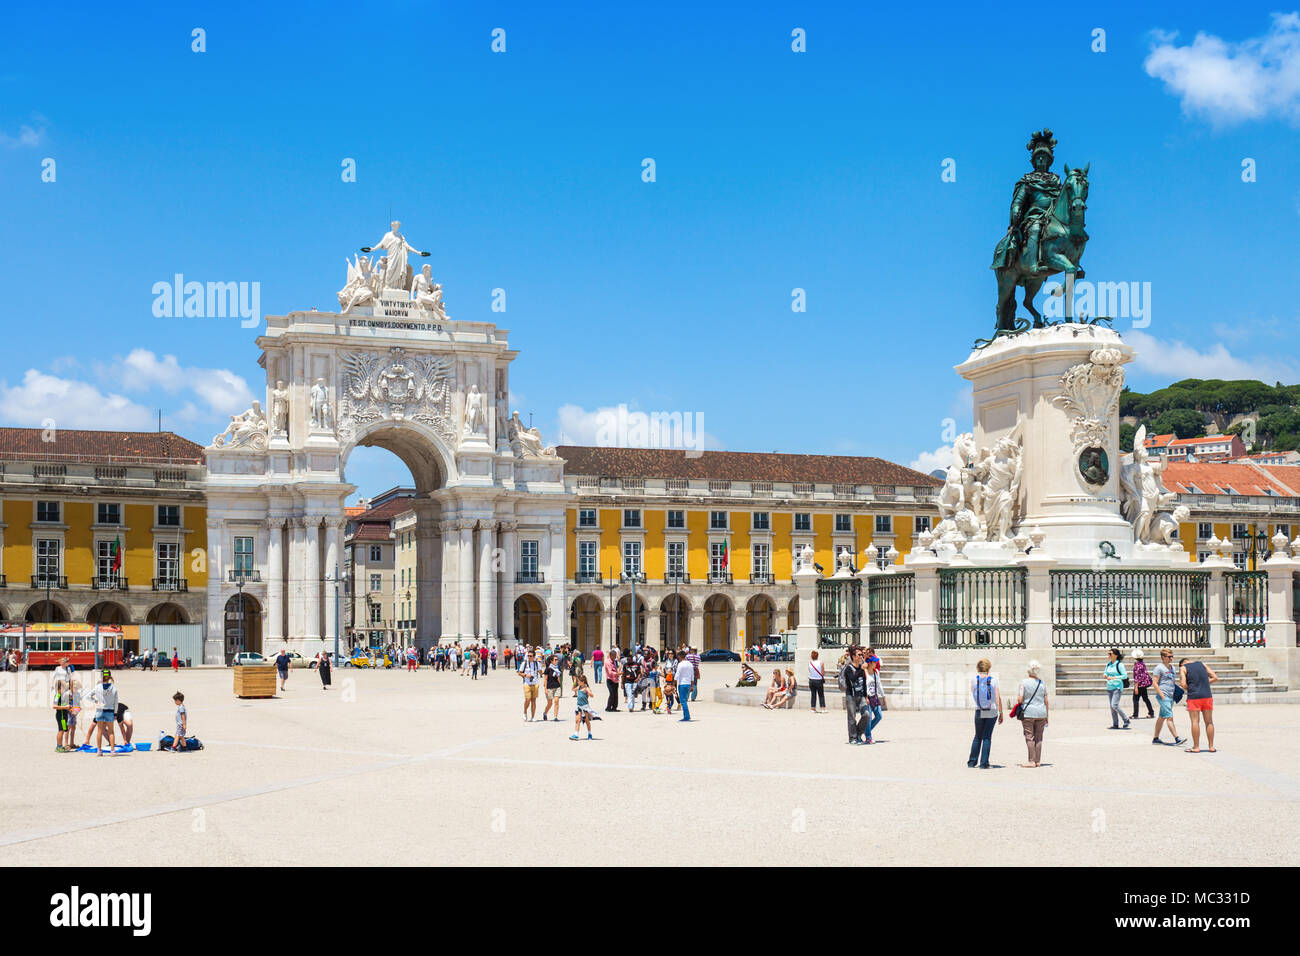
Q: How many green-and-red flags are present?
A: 2